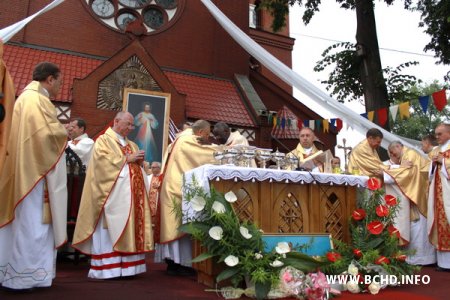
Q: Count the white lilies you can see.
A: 8